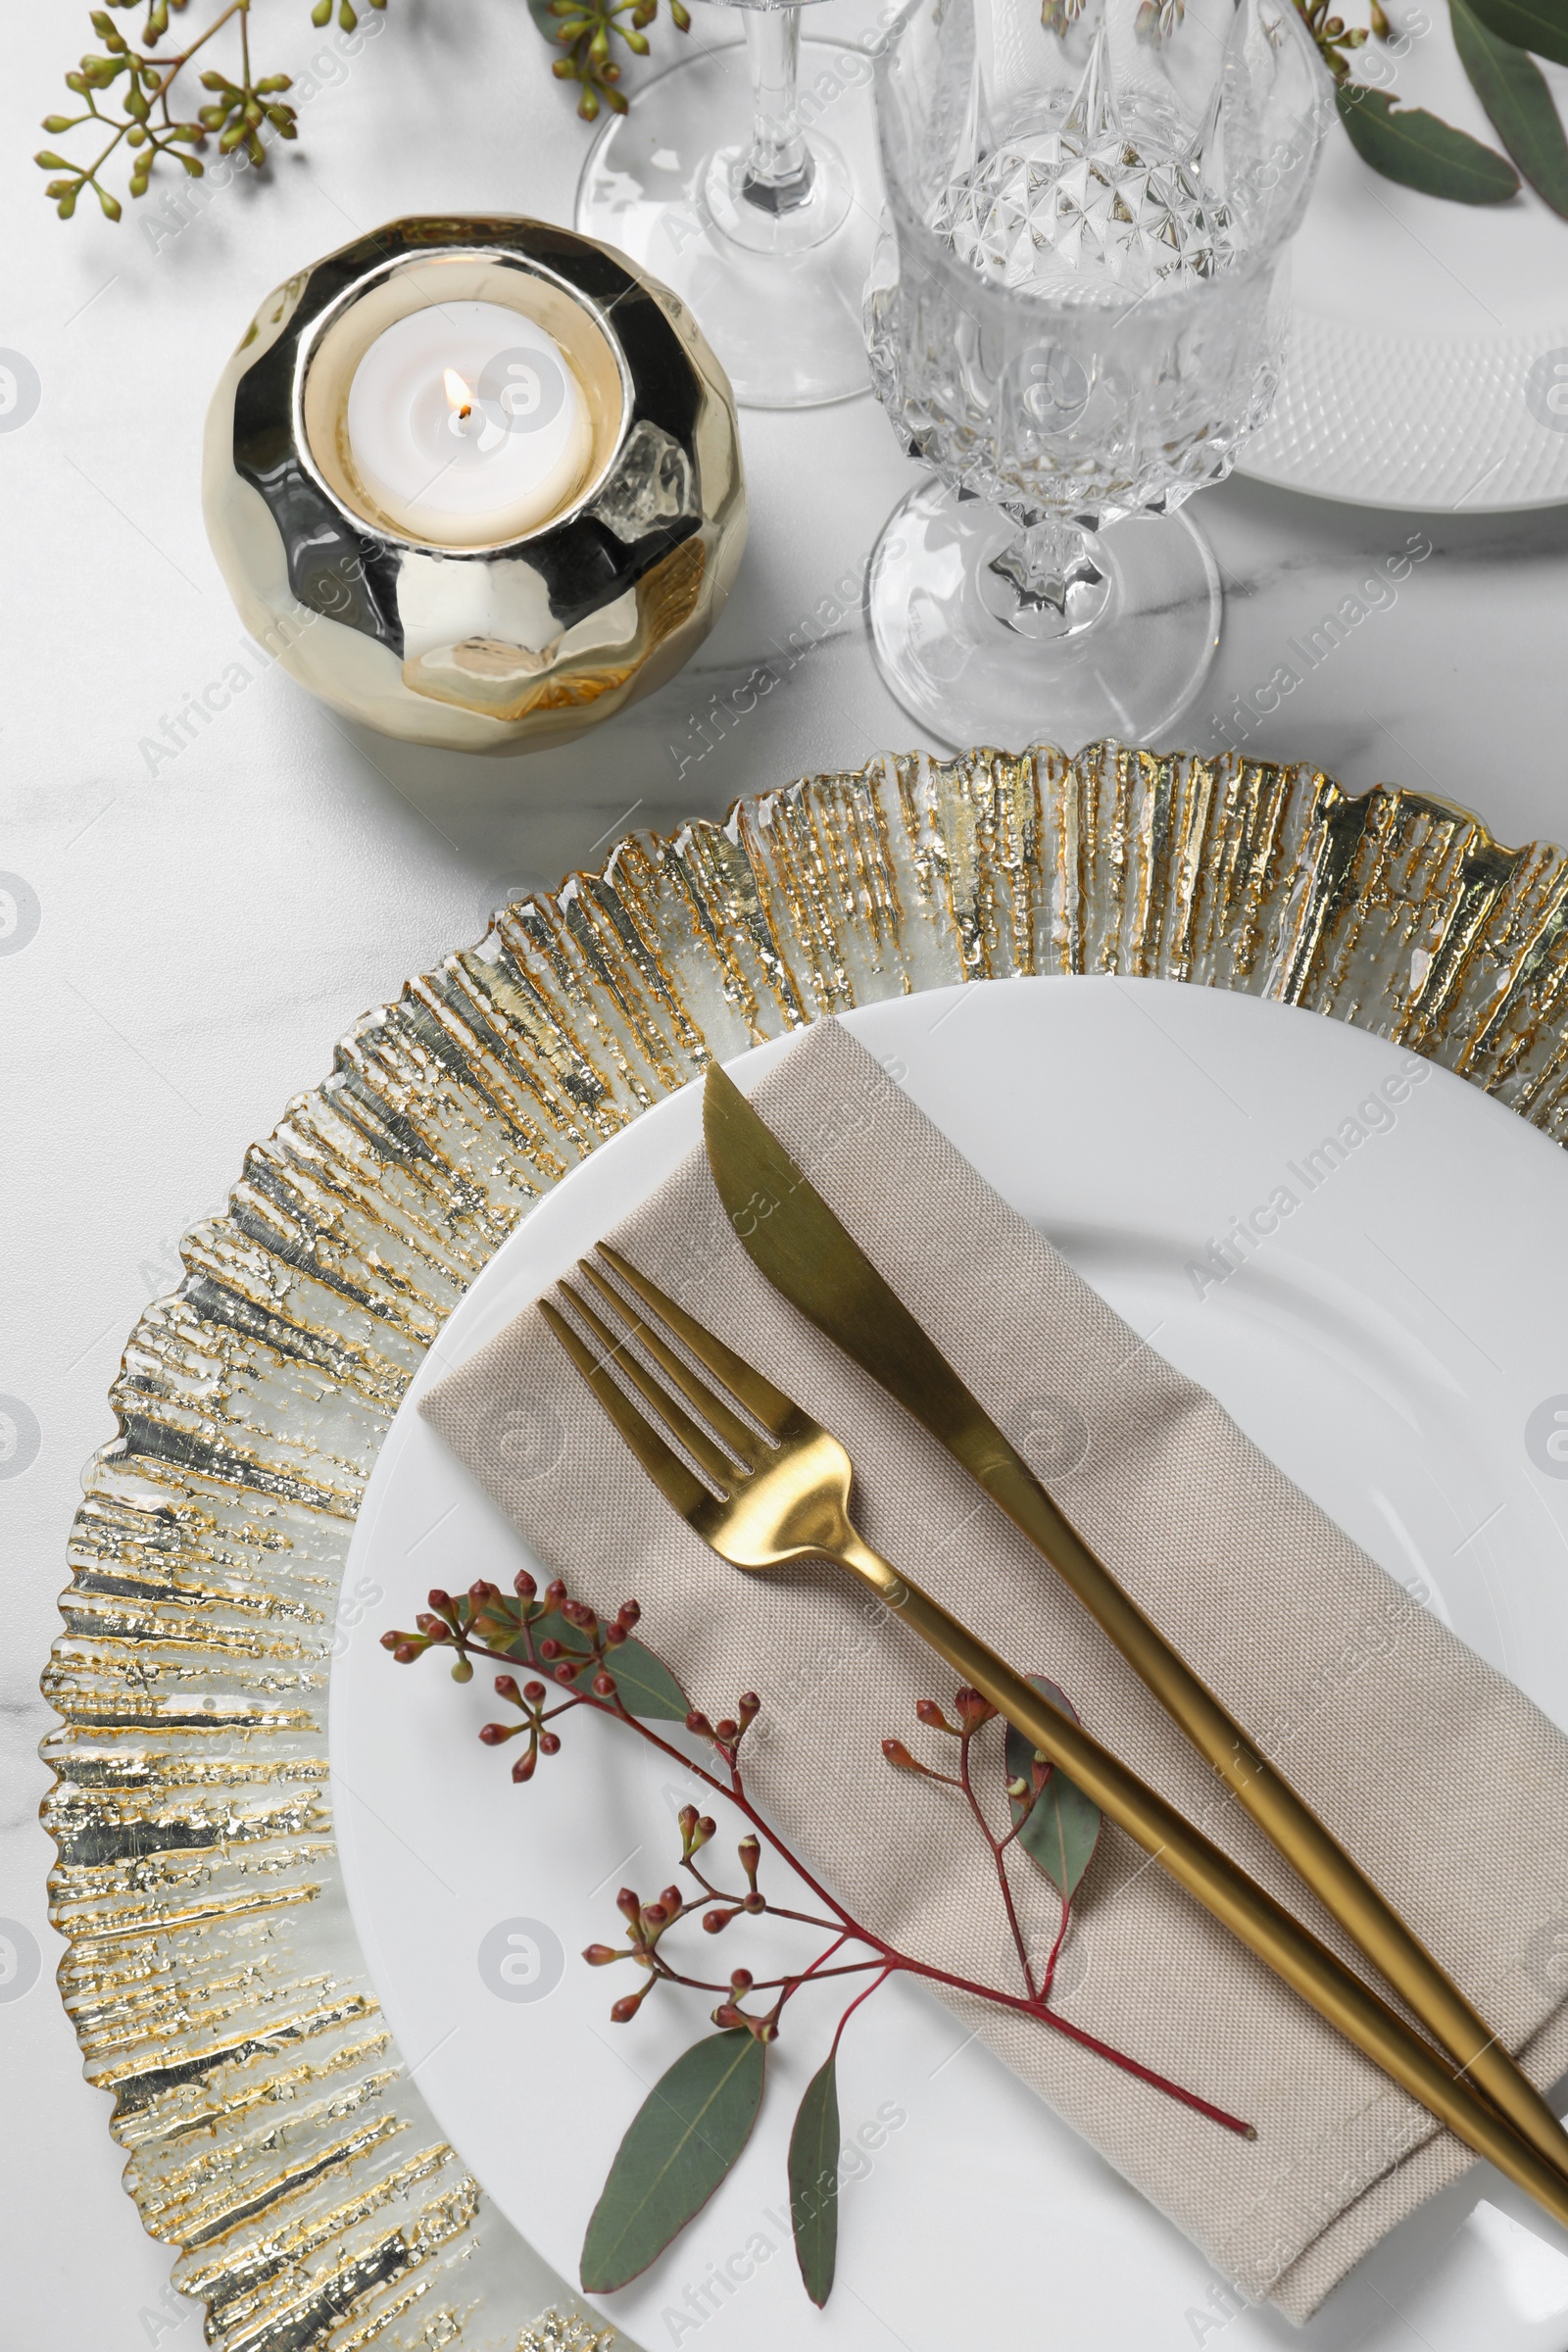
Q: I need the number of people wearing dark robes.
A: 0